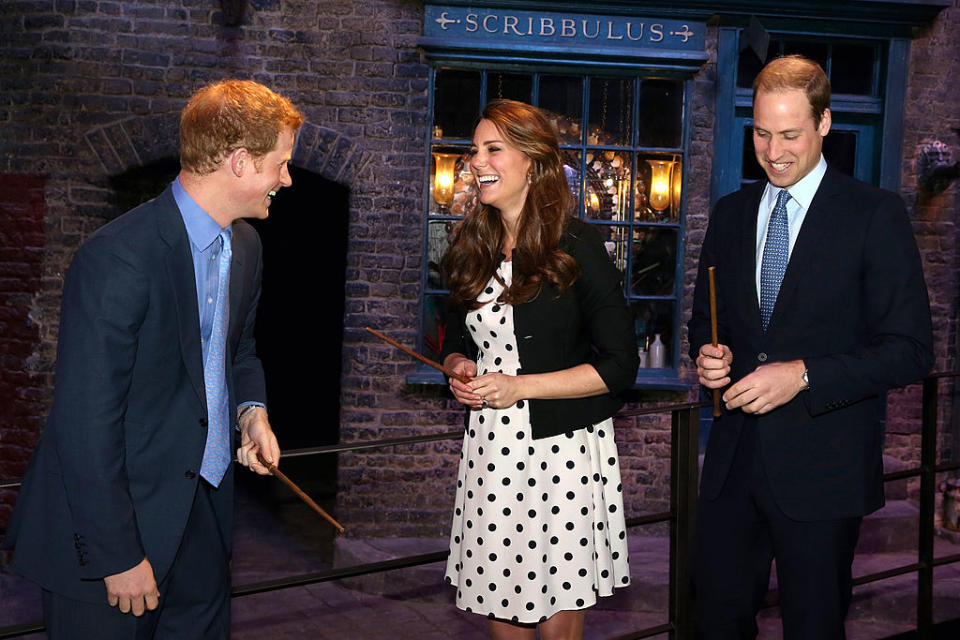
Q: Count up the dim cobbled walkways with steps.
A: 1